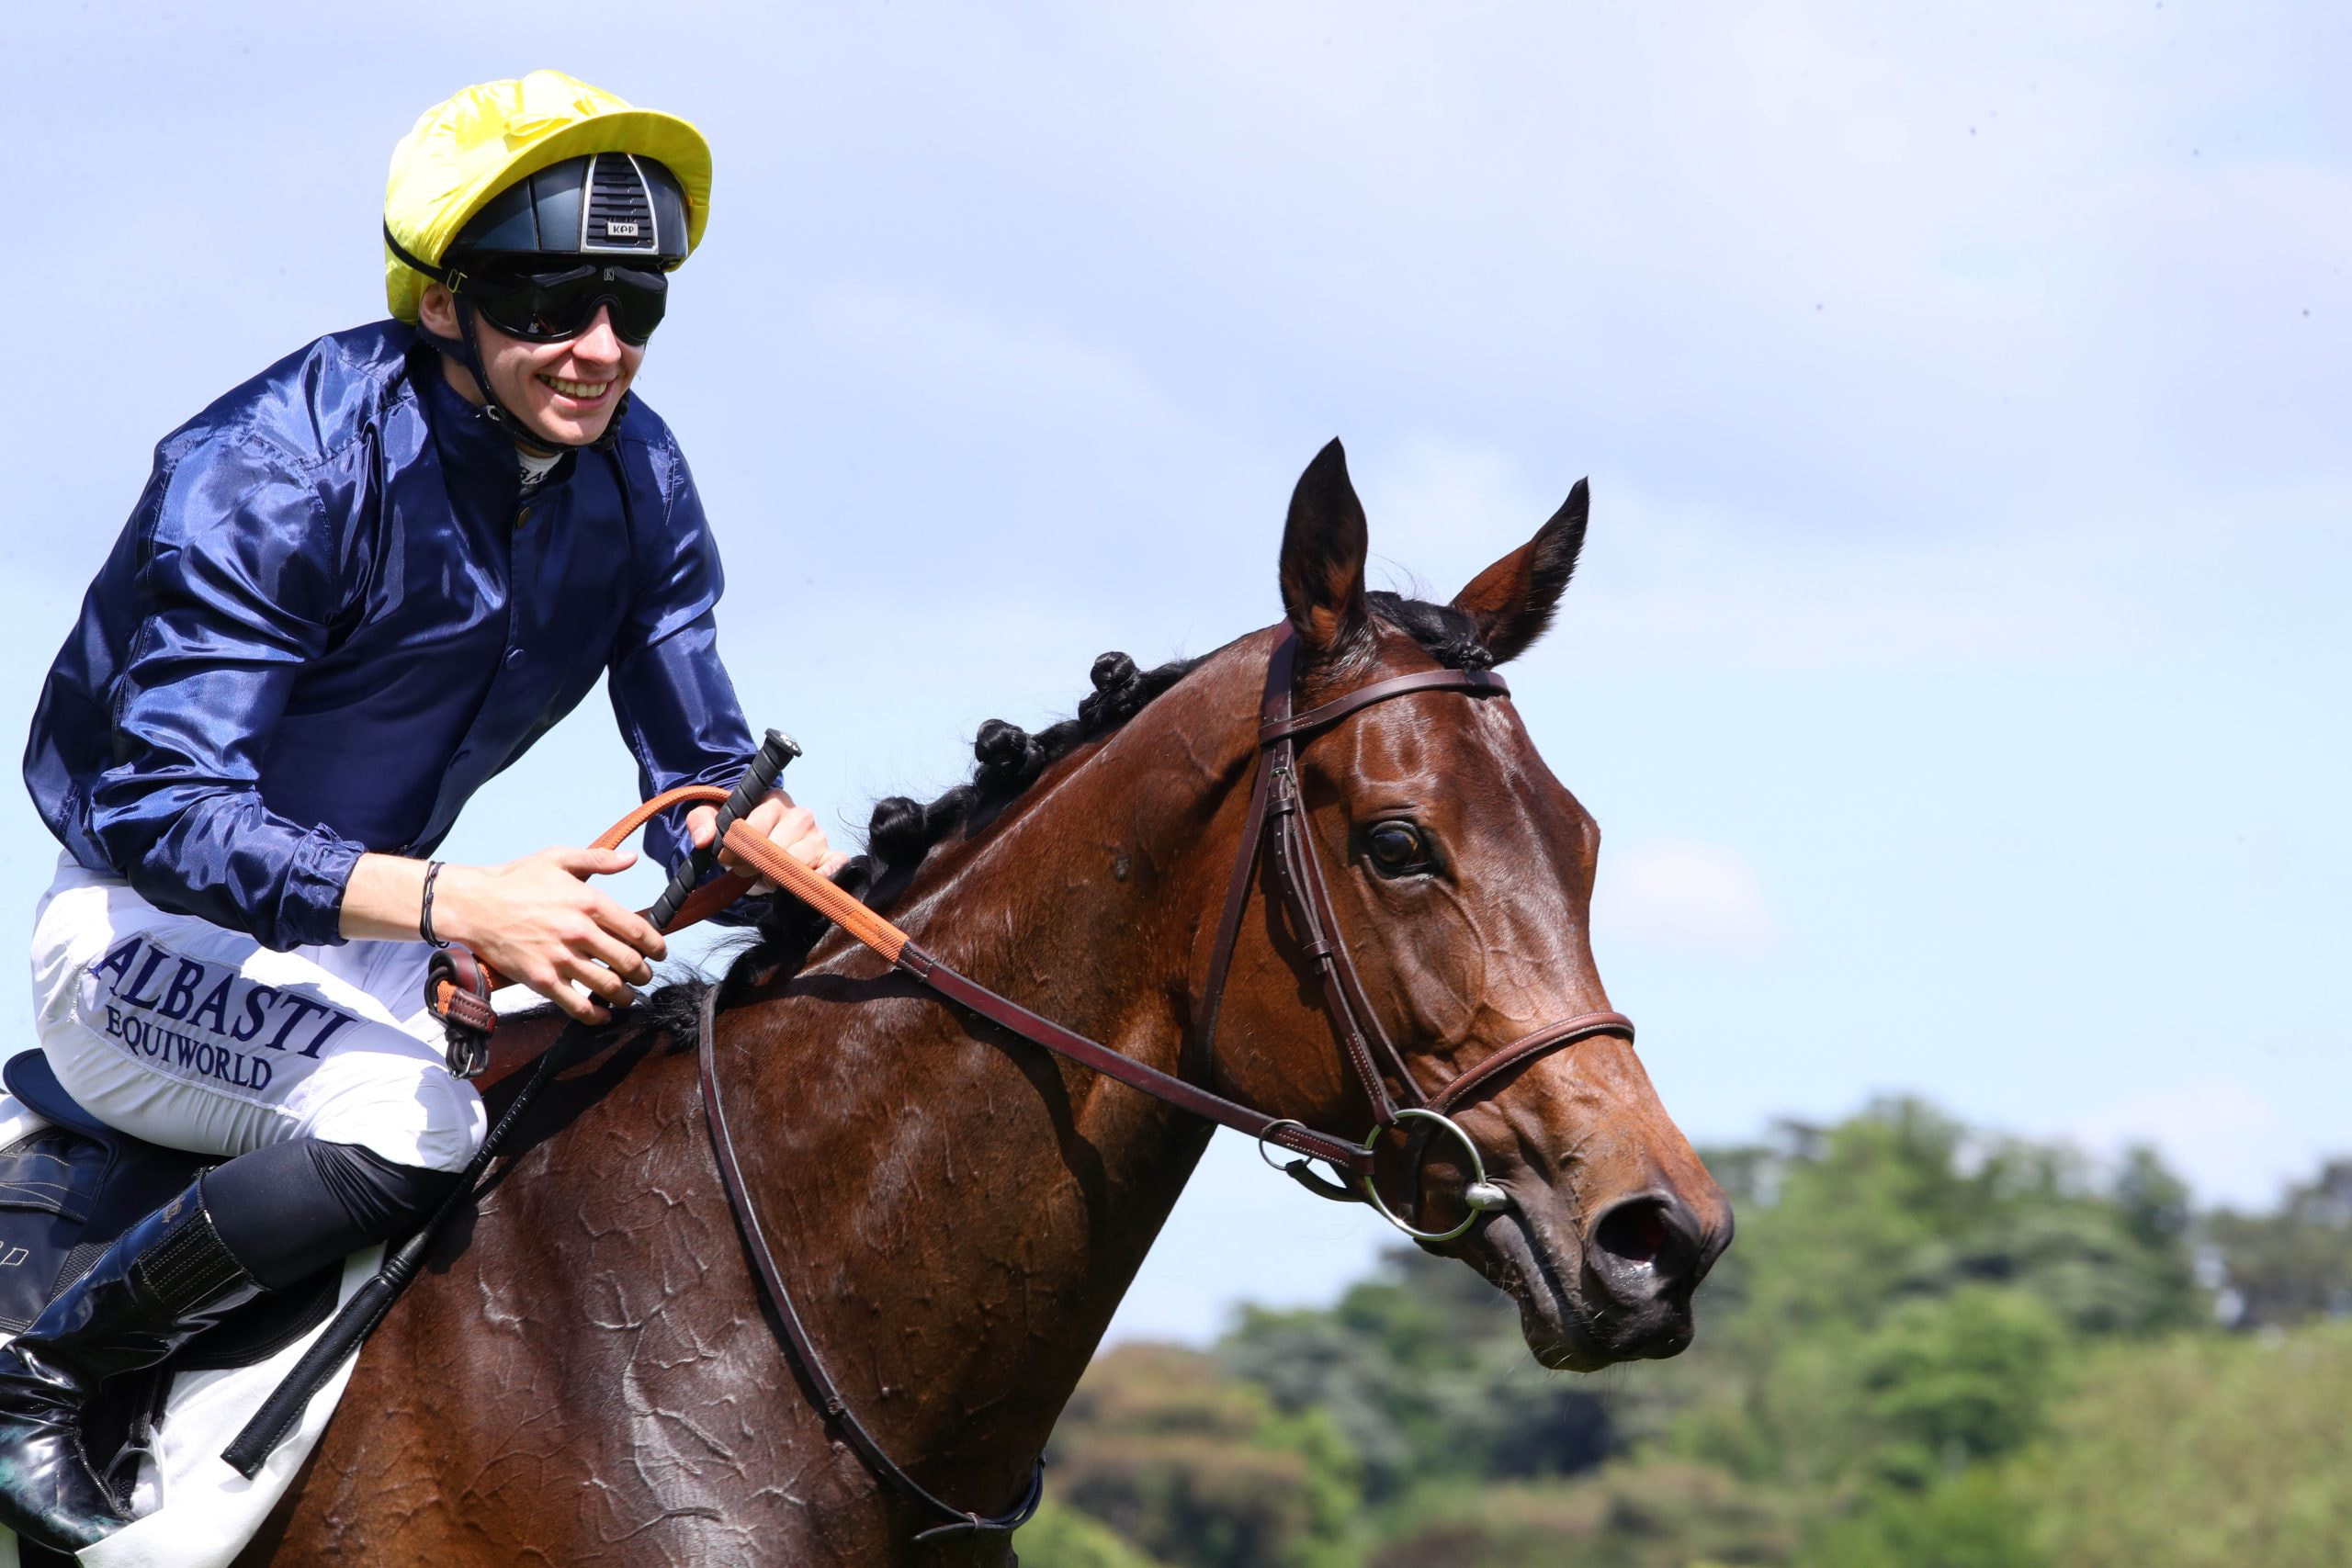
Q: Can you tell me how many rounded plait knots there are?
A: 3